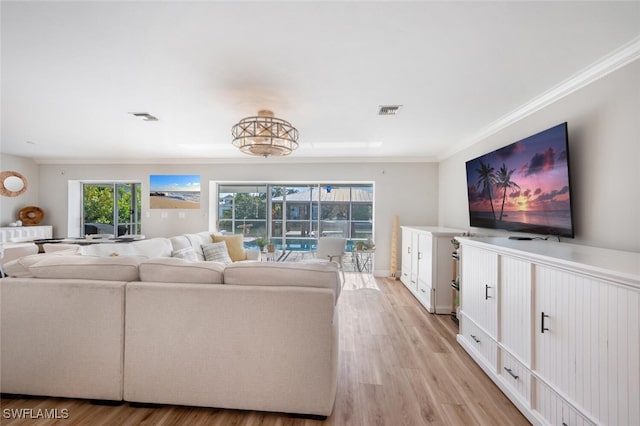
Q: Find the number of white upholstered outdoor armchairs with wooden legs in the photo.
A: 1